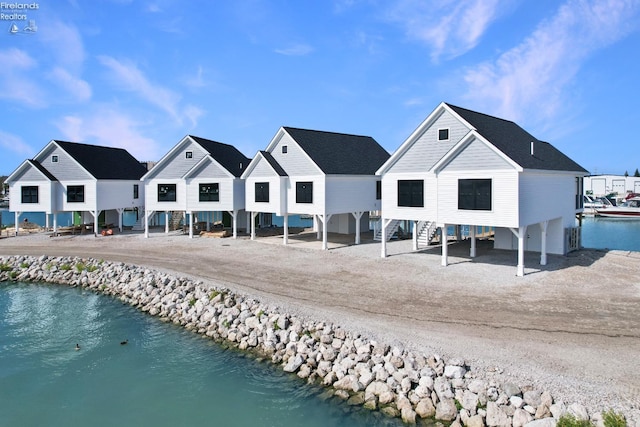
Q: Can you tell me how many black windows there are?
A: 14